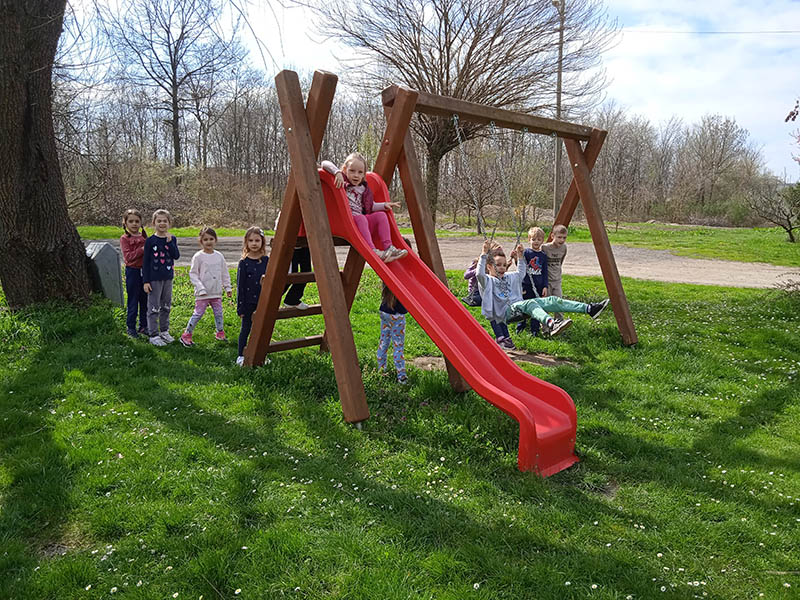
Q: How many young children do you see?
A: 11